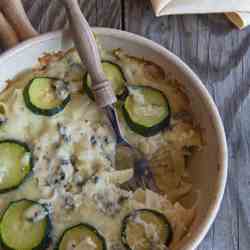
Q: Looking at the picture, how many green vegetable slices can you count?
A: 7